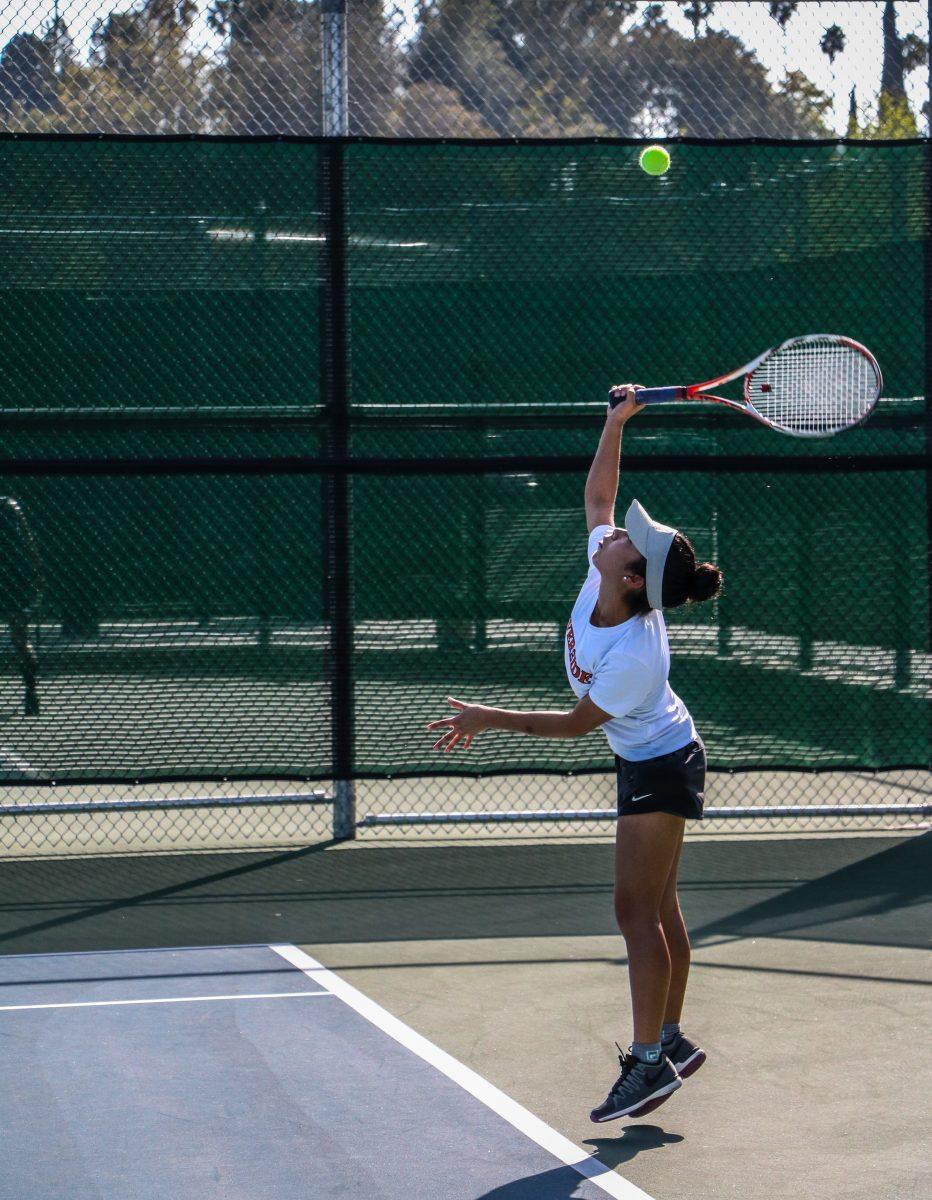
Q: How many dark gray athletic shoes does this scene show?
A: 2